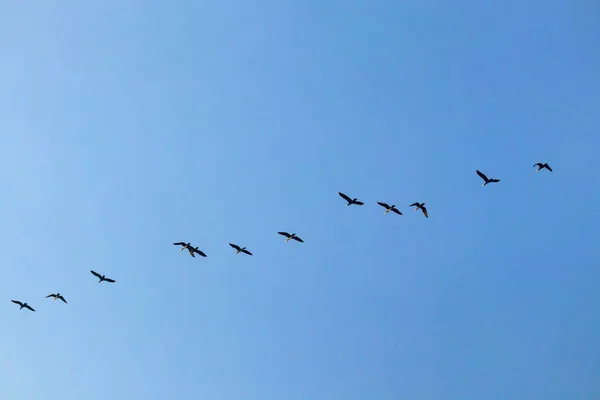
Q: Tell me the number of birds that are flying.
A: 12